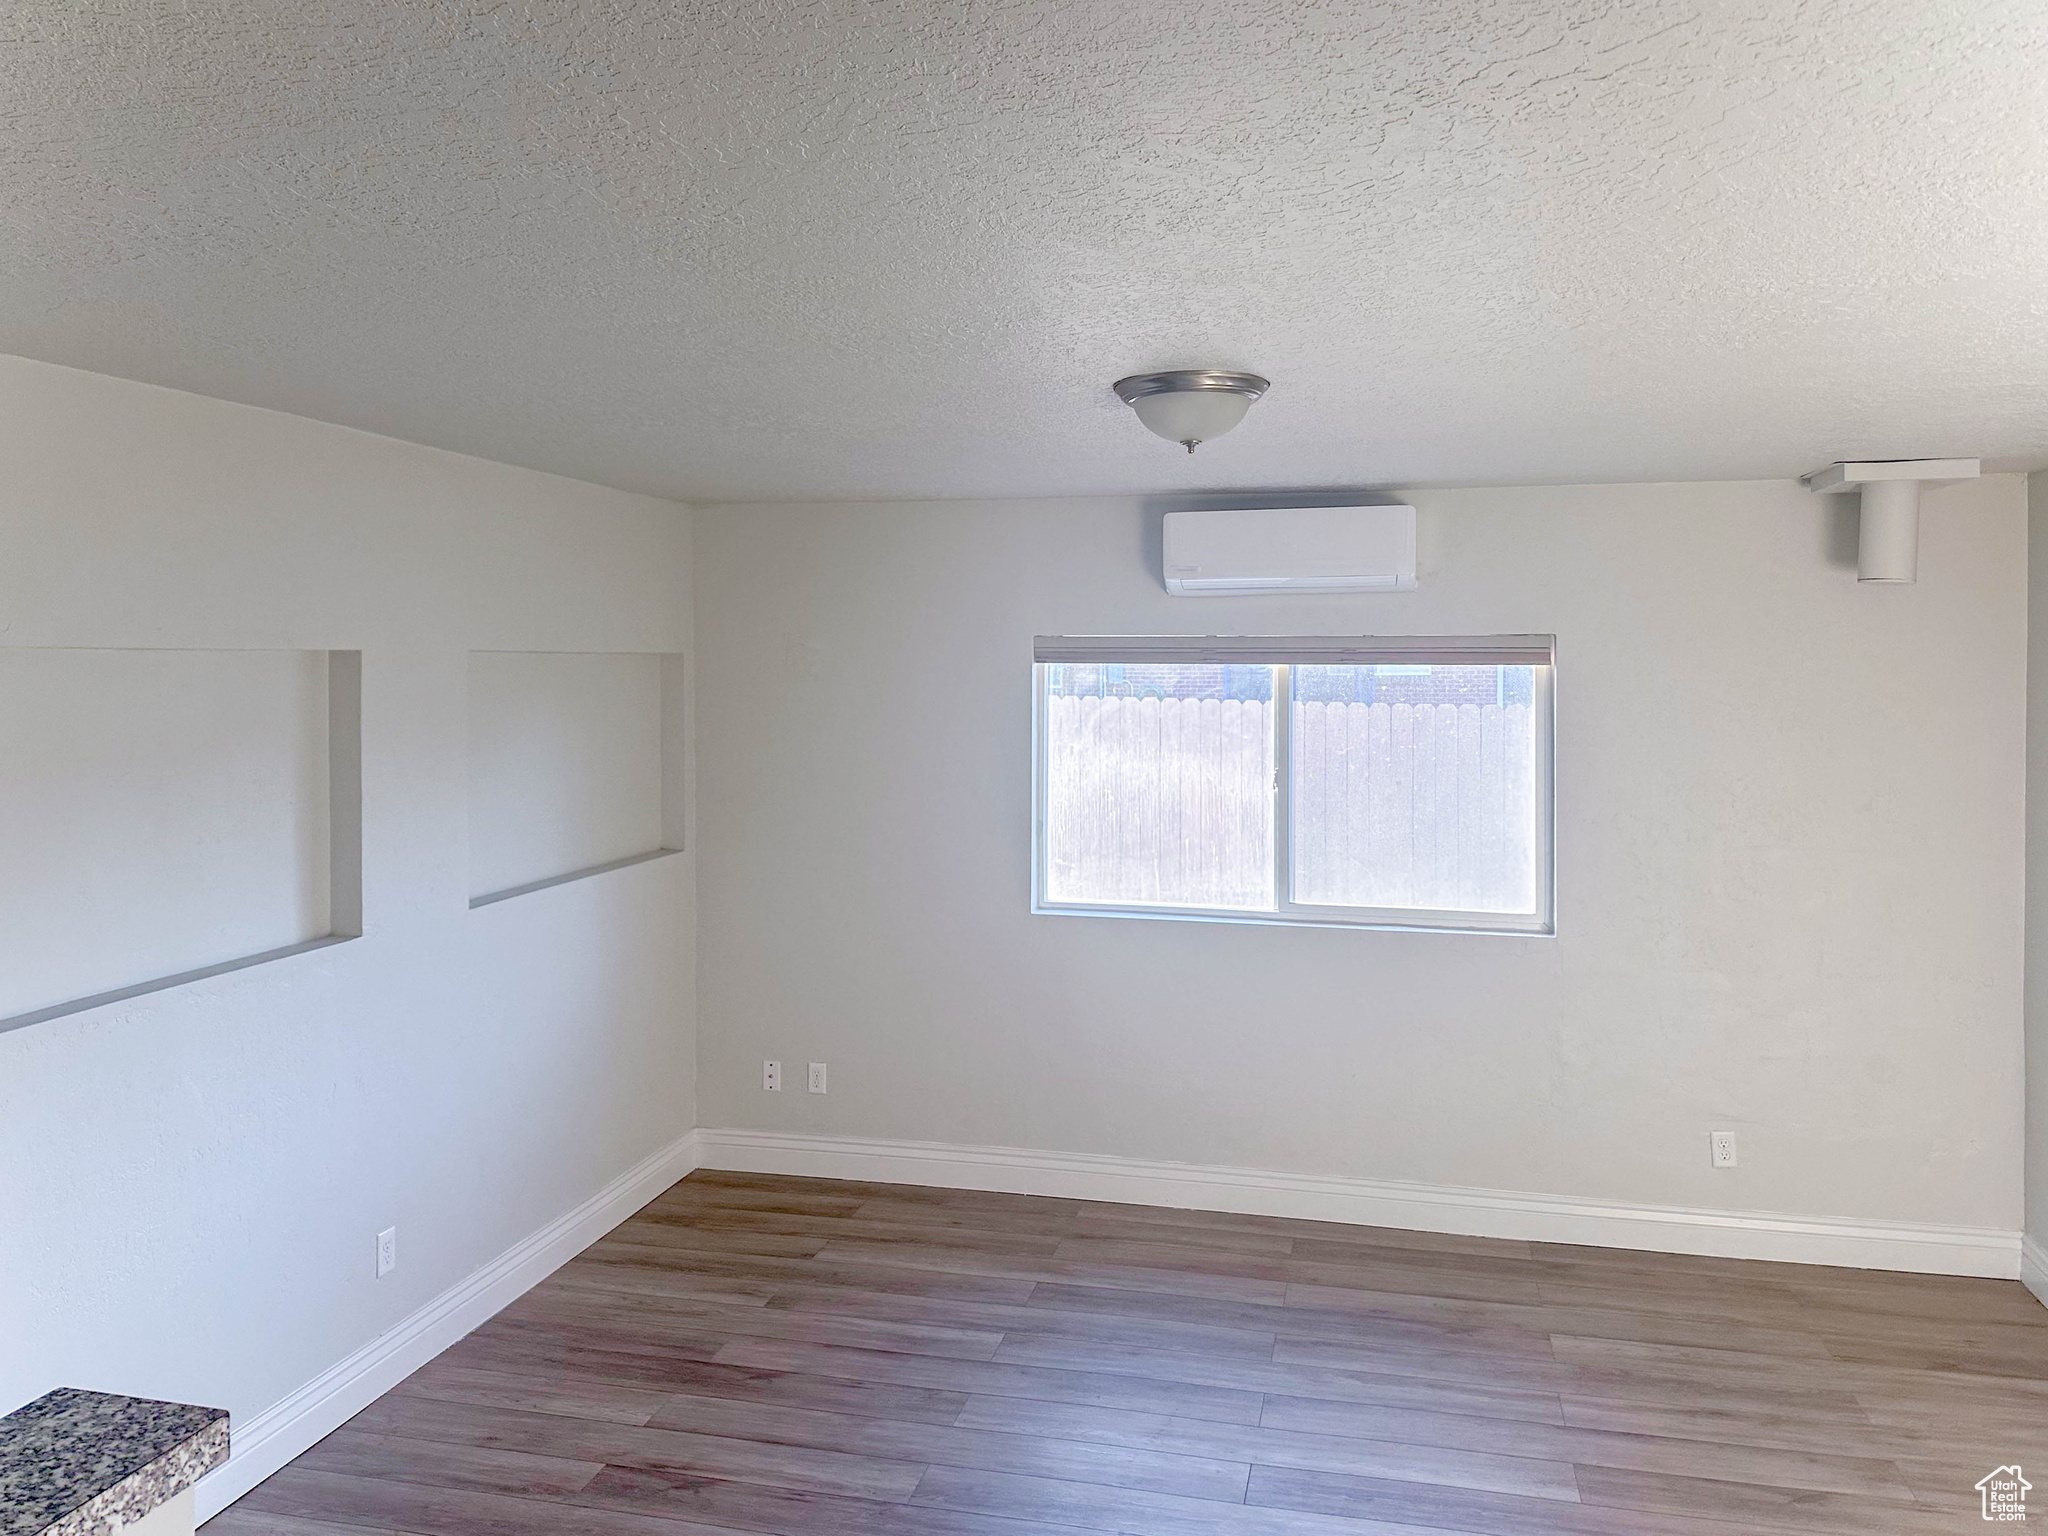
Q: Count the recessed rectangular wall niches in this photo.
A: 2